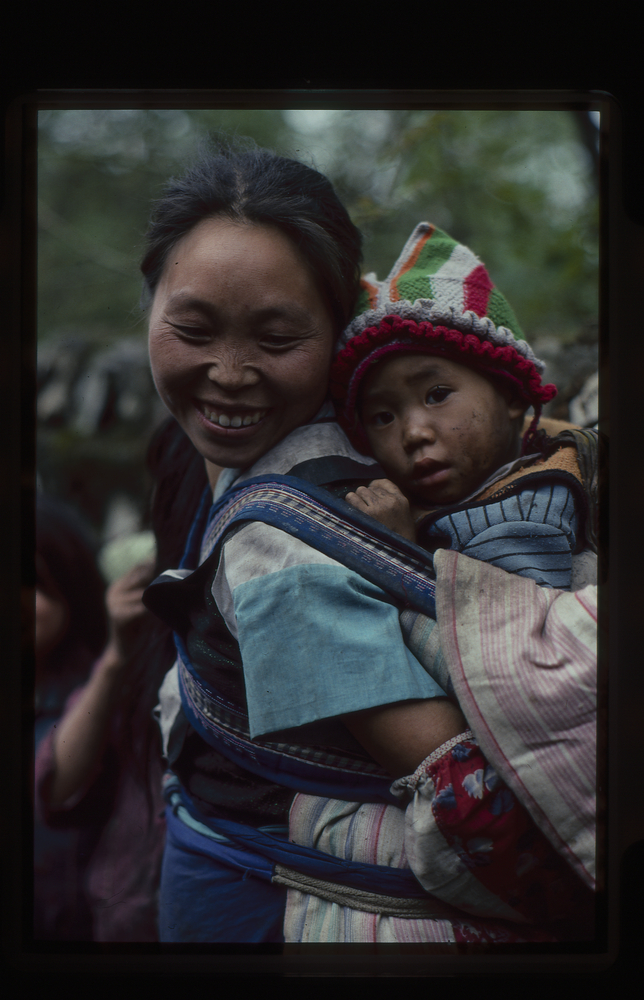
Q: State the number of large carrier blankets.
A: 1